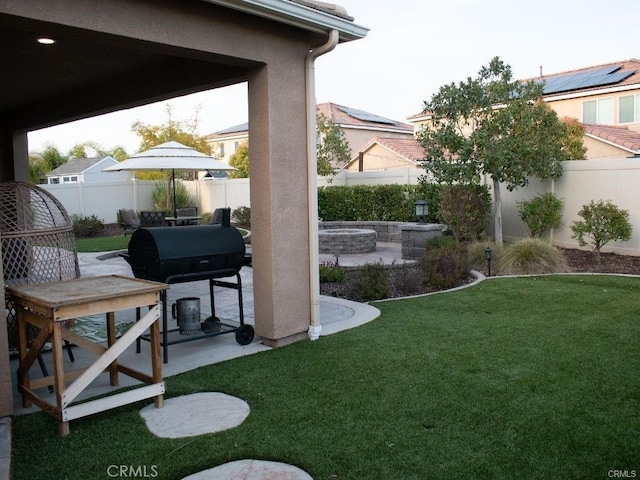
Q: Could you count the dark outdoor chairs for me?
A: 4